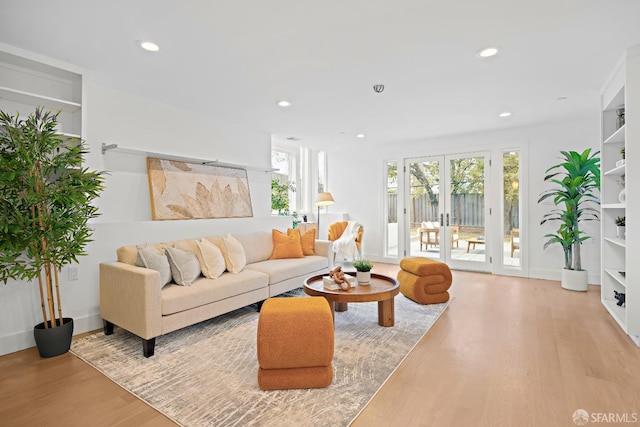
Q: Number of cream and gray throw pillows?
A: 4